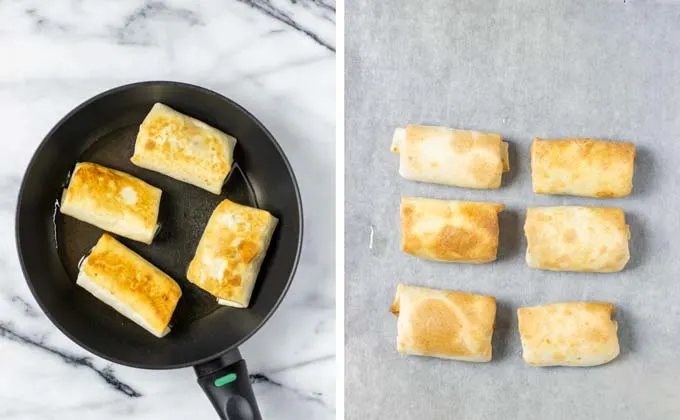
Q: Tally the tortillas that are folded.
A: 10